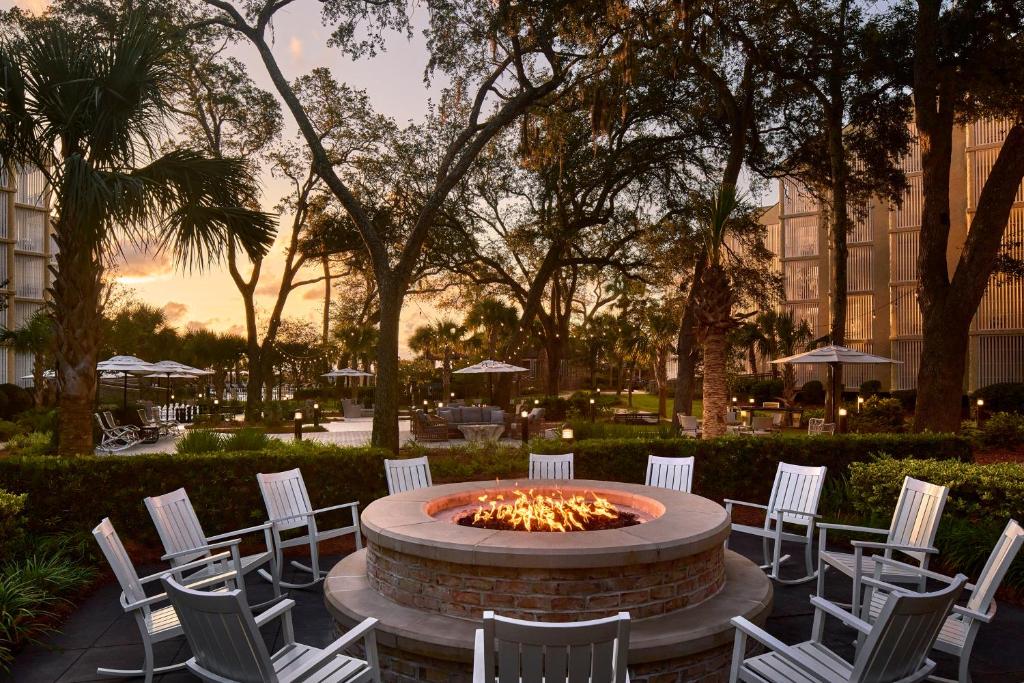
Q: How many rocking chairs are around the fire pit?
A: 12